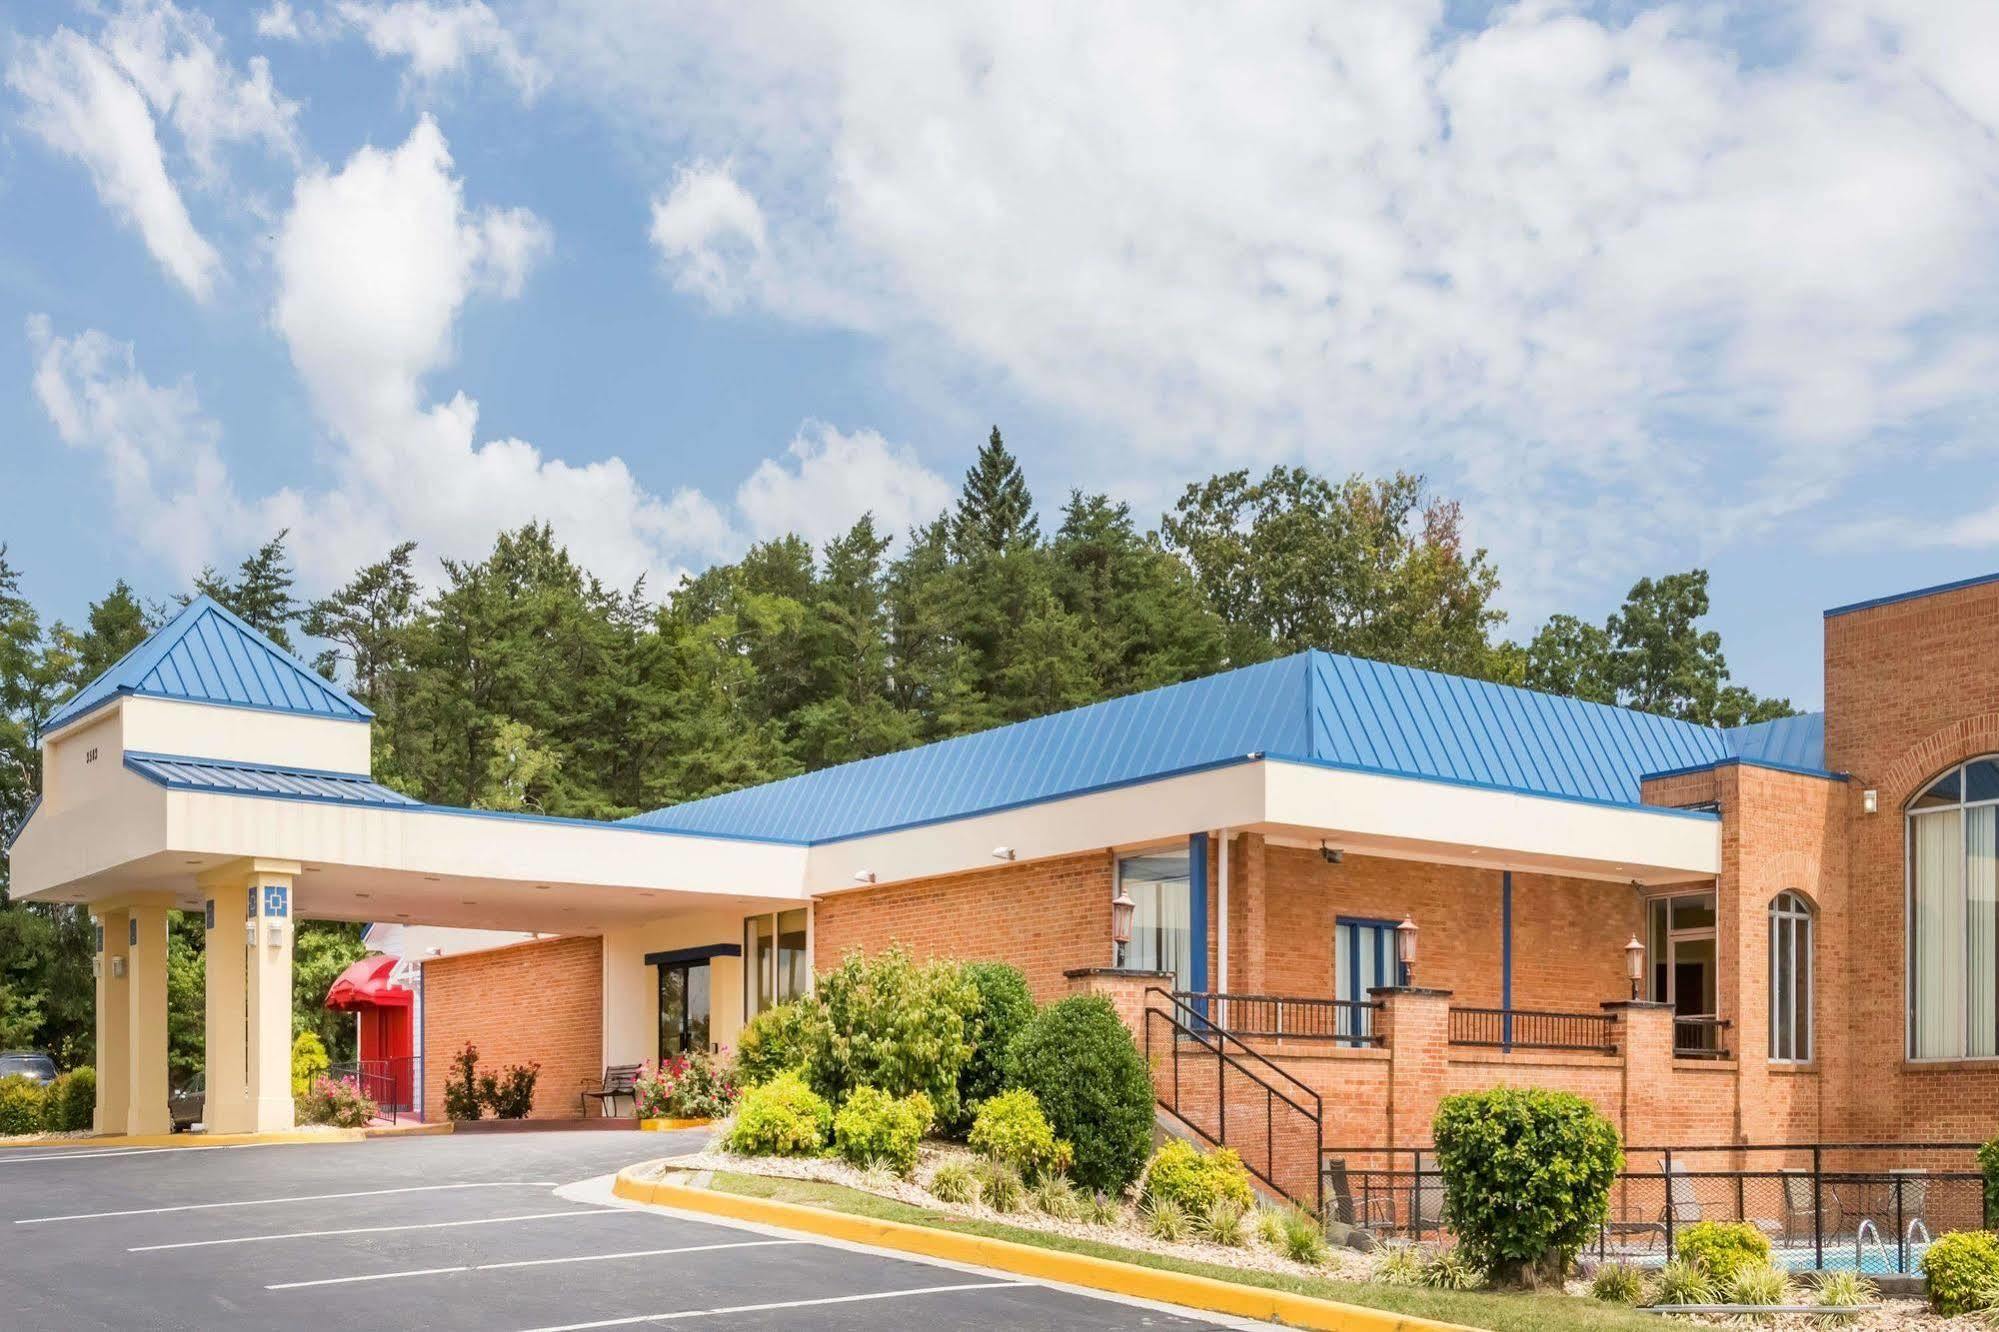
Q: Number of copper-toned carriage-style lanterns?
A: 3